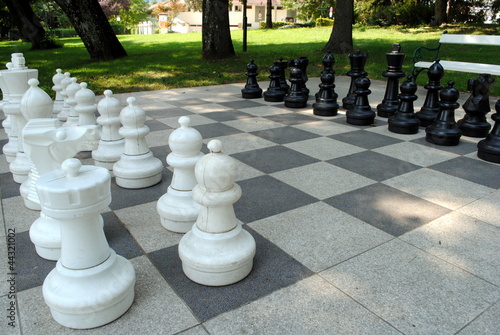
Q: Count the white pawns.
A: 8